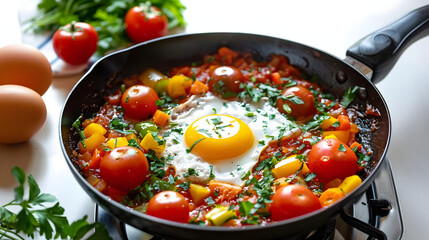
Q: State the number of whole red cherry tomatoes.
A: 9